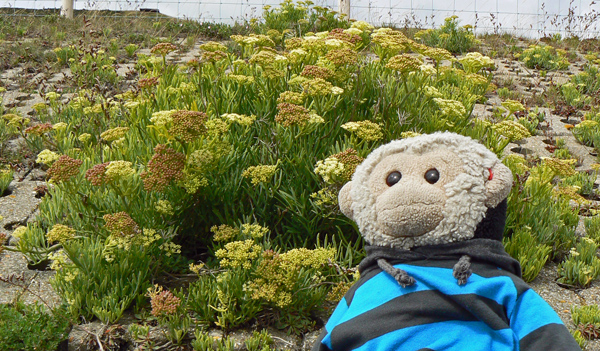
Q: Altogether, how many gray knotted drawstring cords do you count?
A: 2